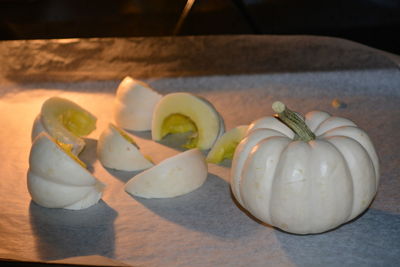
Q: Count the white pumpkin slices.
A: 7